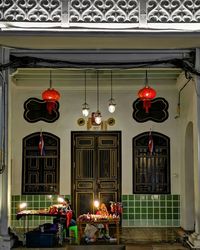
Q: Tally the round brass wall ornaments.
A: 2